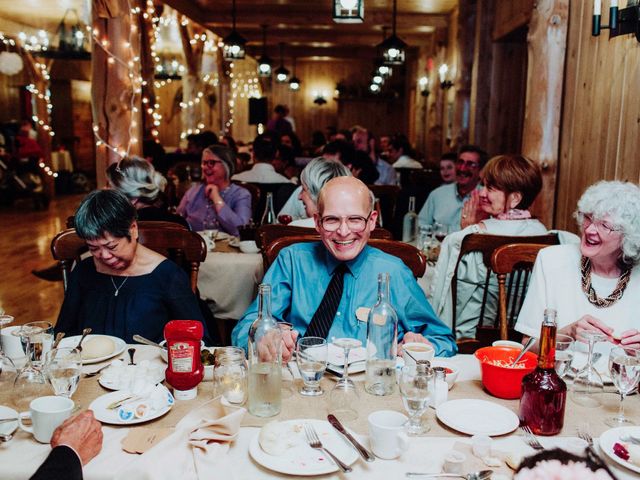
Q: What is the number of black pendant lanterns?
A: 9